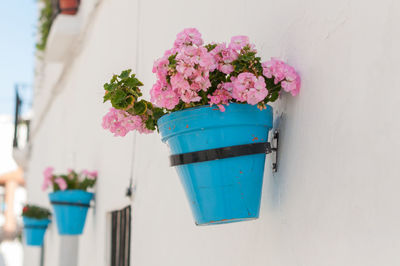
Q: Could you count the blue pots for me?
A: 3